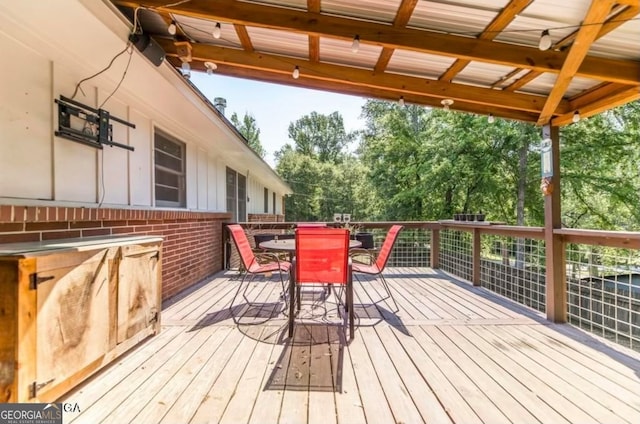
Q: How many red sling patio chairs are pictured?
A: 4